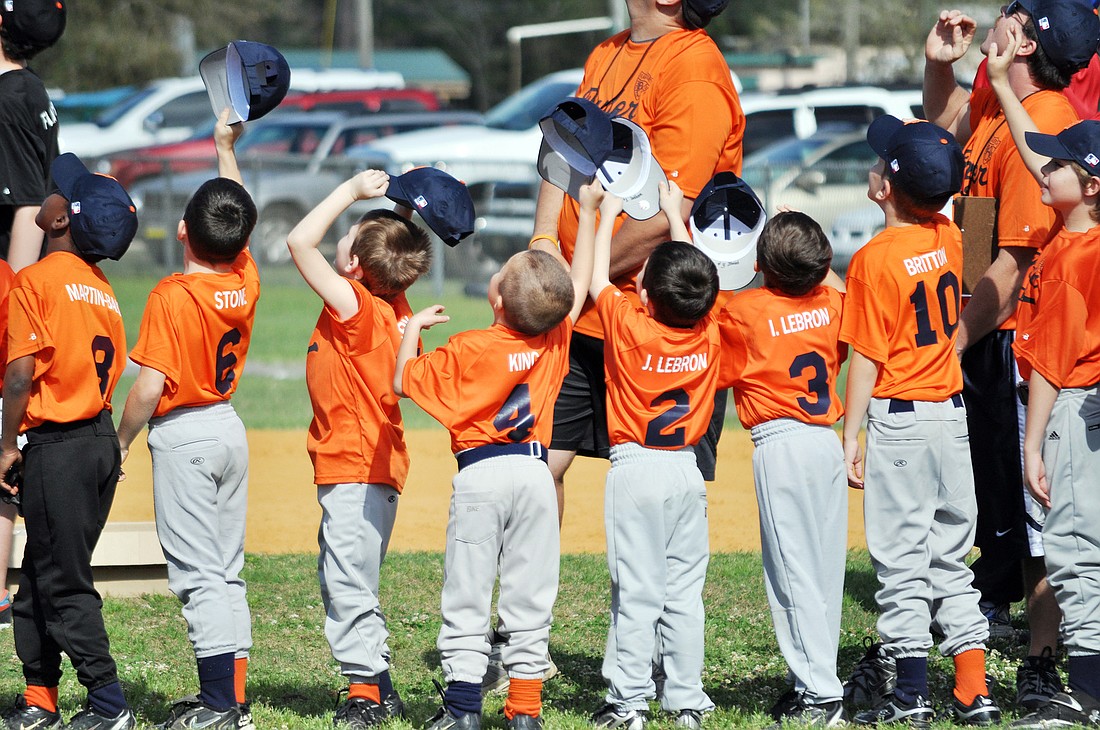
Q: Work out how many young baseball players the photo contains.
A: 8